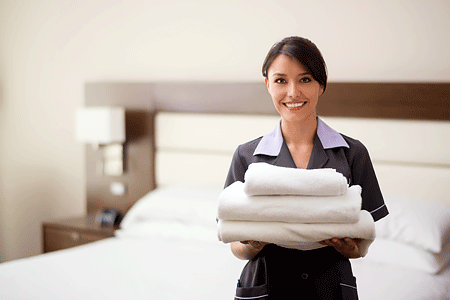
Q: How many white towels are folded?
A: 3